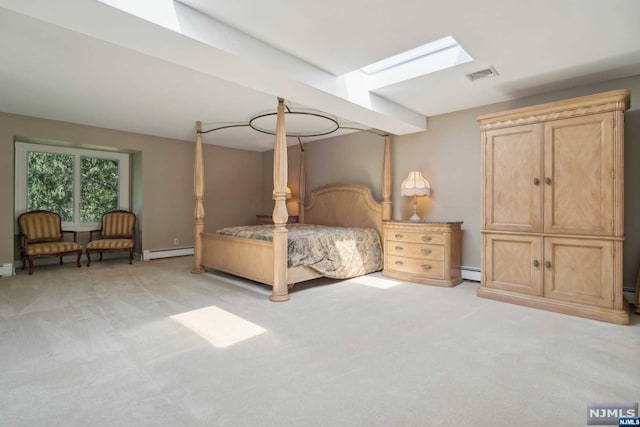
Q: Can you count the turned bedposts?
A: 4